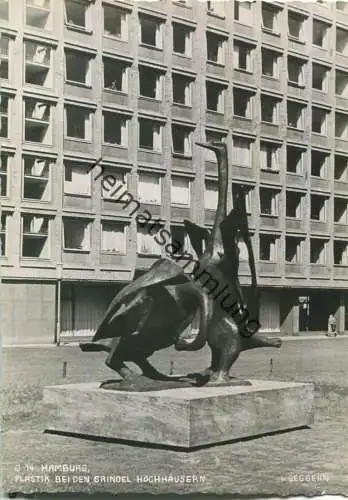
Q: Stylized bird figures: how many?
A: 2